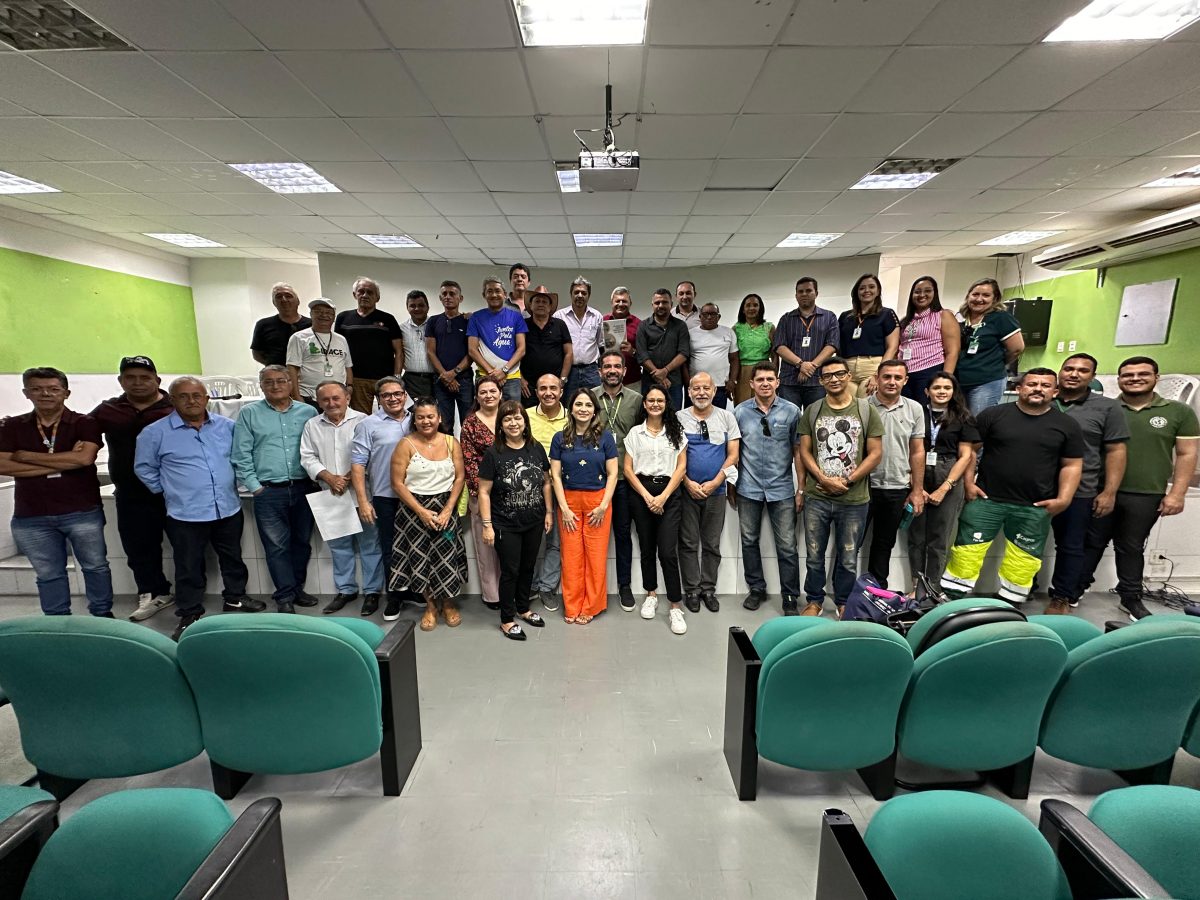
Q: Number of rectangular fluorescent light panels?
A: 13